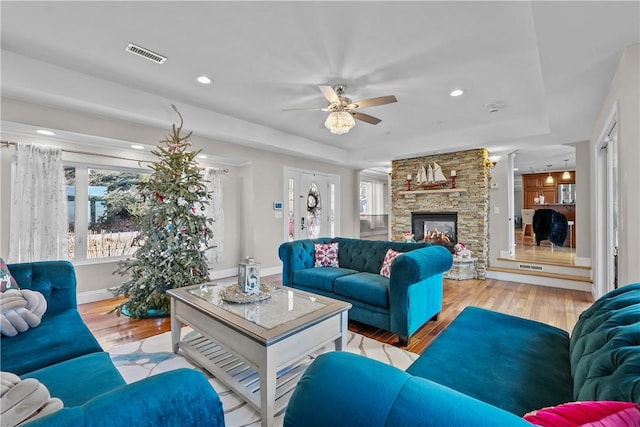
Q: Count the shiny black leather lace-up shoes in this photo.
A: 0